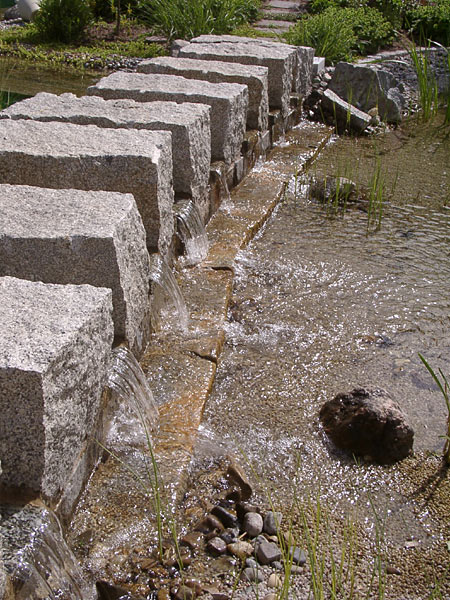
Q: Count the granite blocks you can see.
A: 8